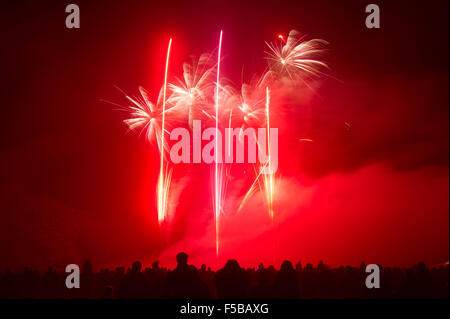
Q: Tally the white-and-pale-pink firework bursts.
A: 4